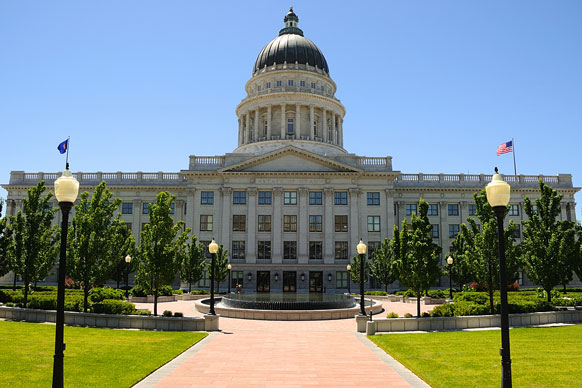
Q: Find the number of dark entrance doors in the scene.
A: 3